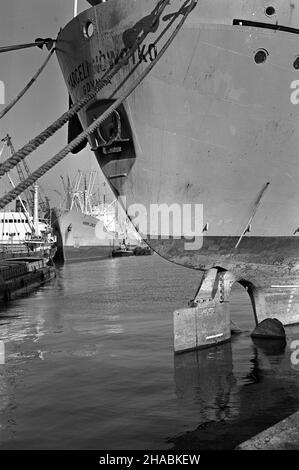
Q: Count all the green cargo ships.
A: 0